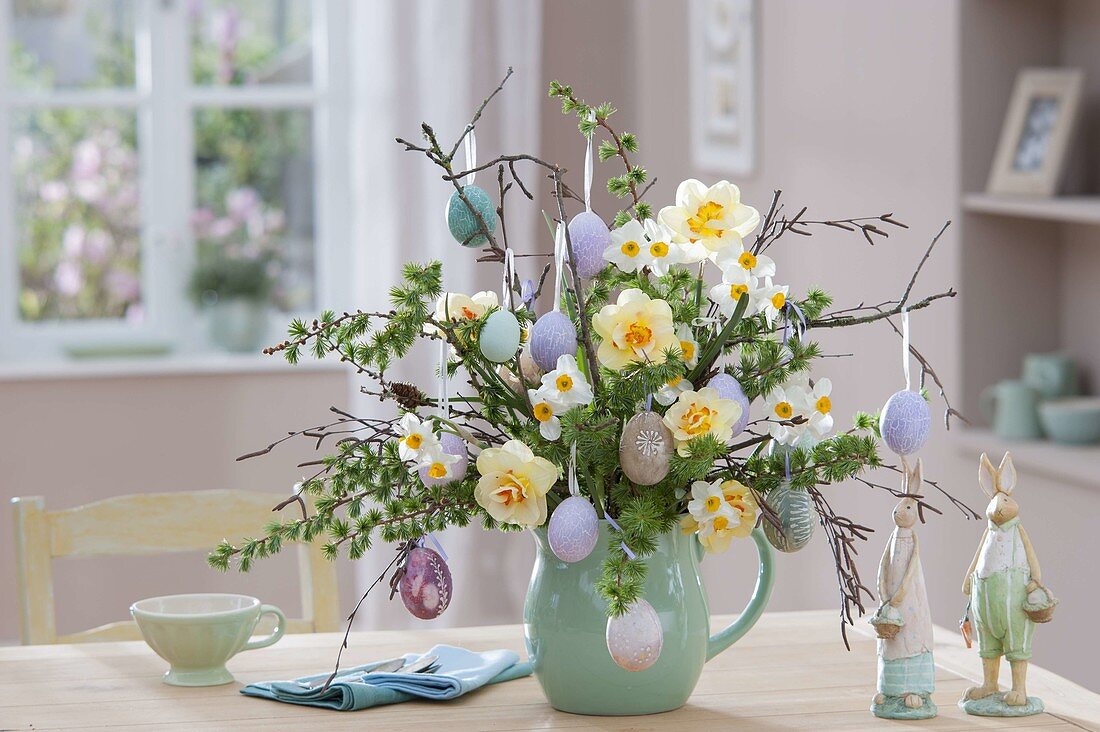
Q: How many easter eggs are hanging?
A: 12